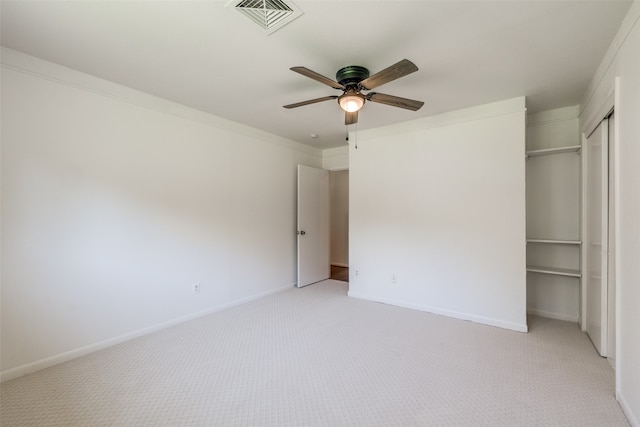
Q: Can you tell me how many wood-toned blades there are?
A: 5